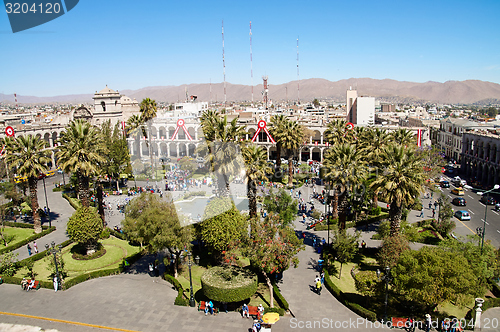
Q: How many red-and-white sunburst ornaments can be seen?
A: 4